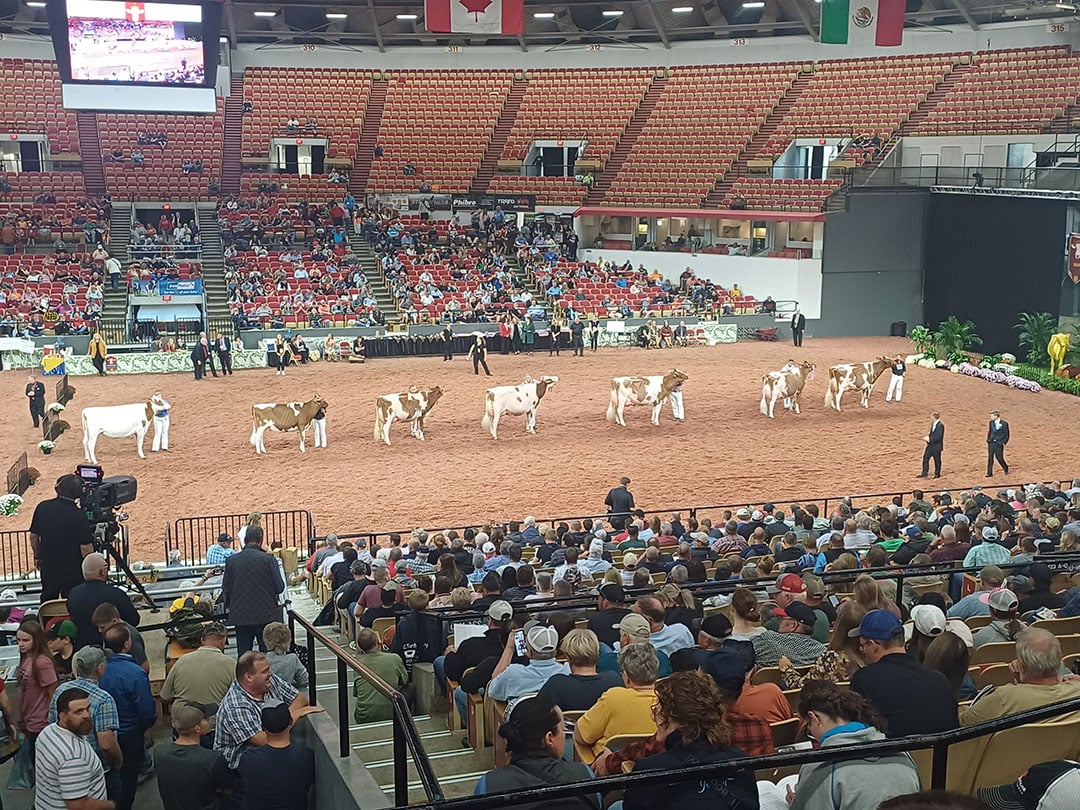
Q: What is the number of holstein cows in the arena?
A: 7